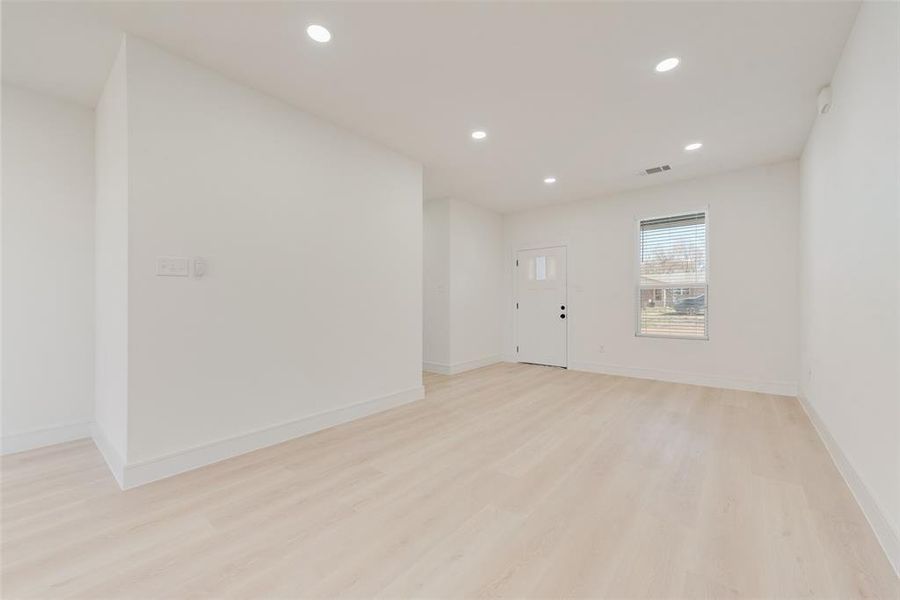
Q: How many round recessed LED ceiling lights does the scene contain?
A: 5